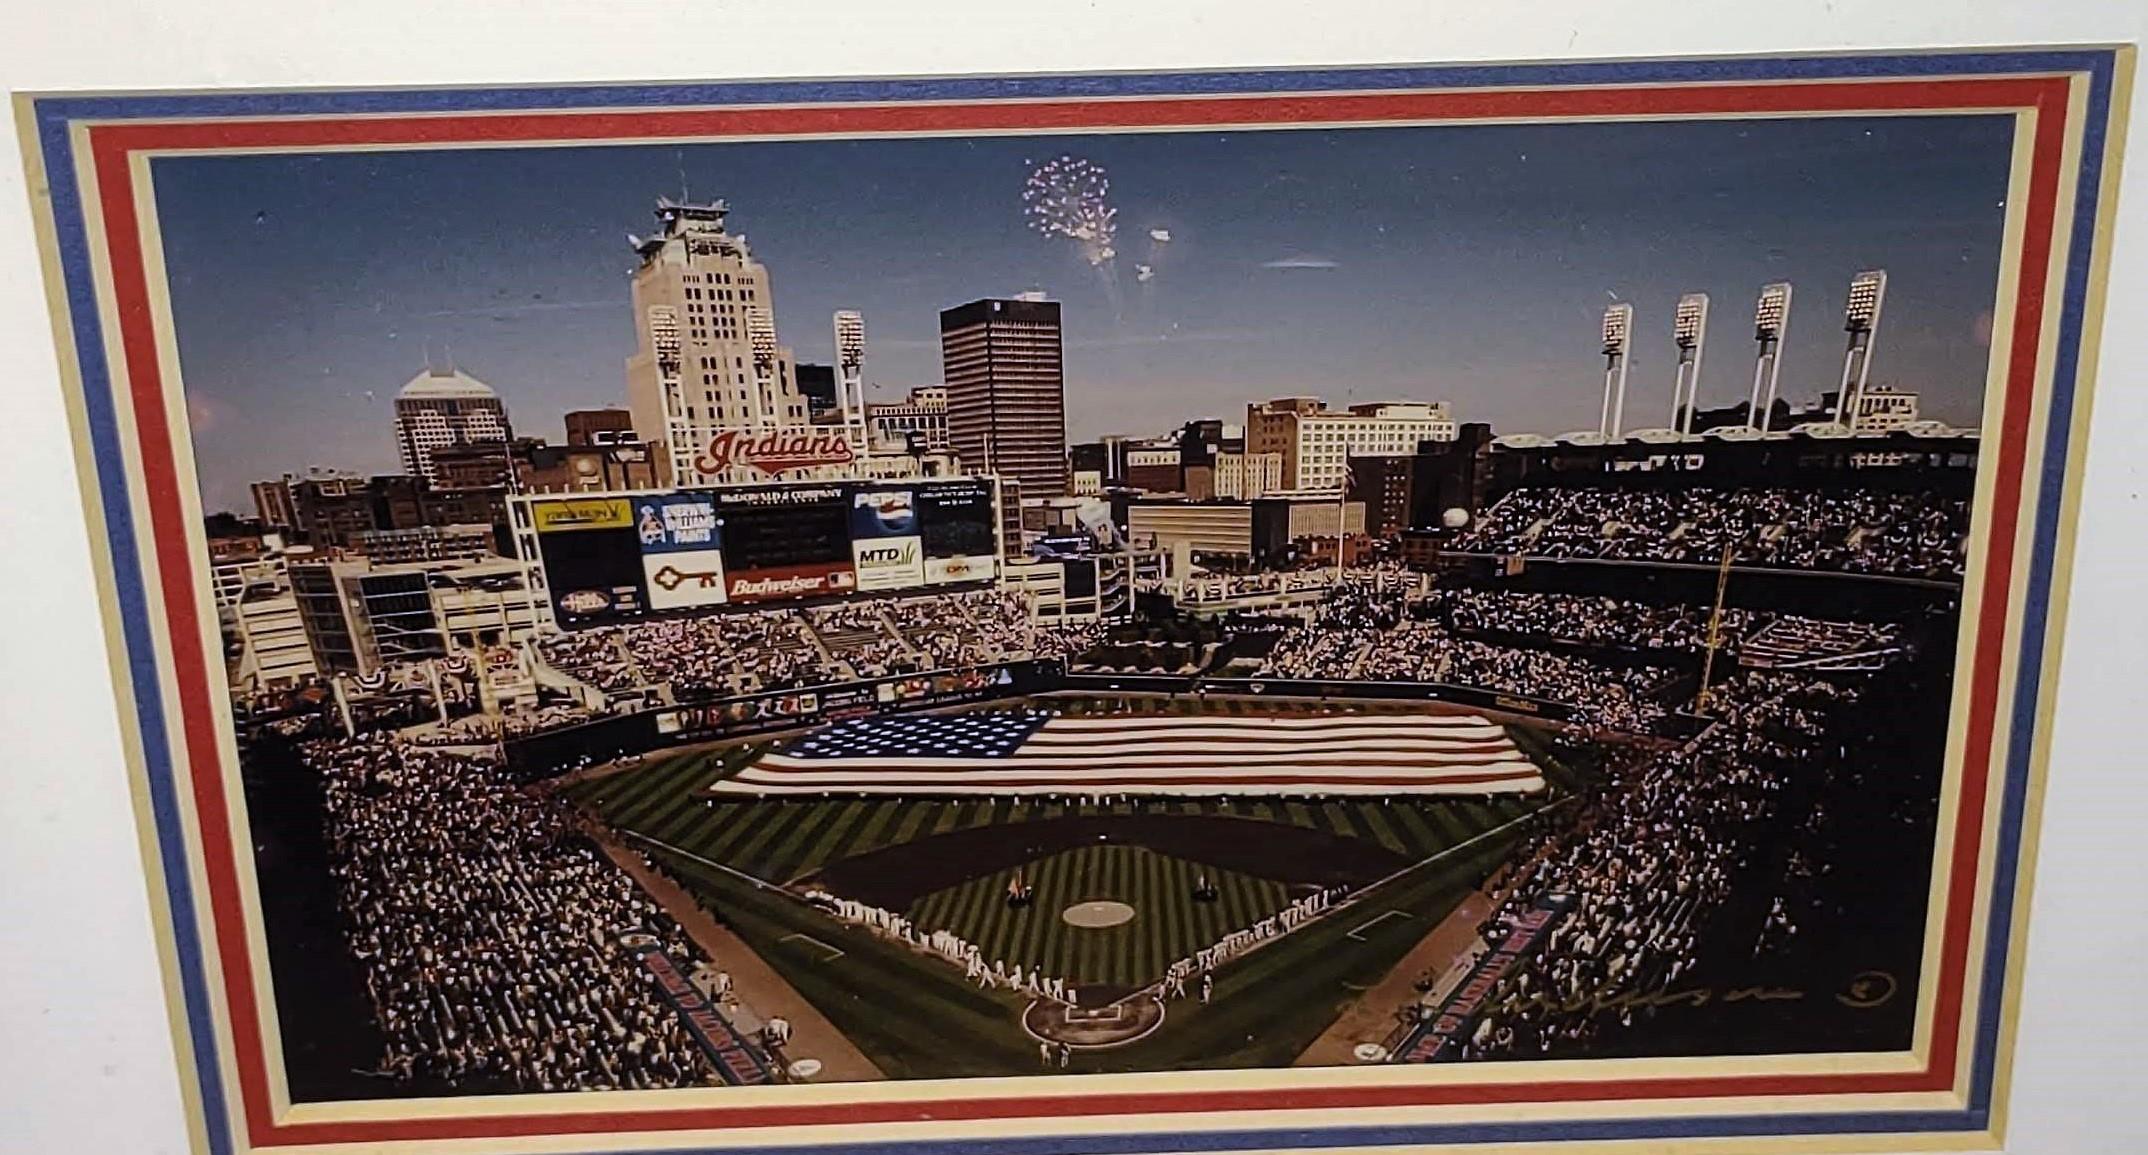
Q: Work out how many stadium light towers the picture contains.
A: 7